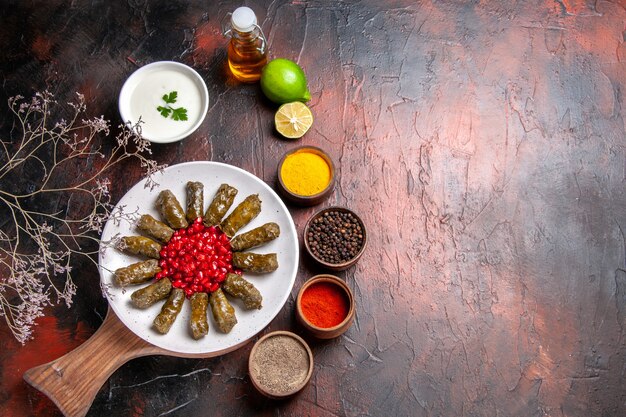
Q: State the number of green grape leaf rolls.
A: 14